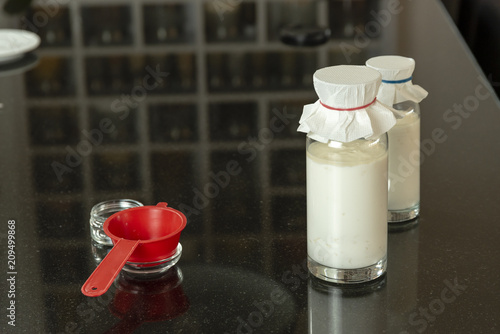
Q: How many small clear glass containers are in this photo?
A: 2